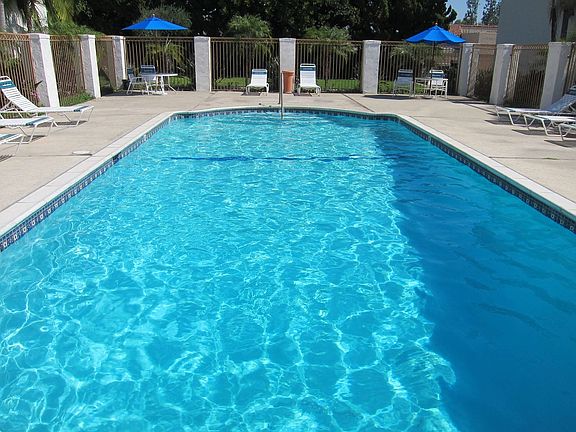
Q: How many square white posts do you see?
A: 9